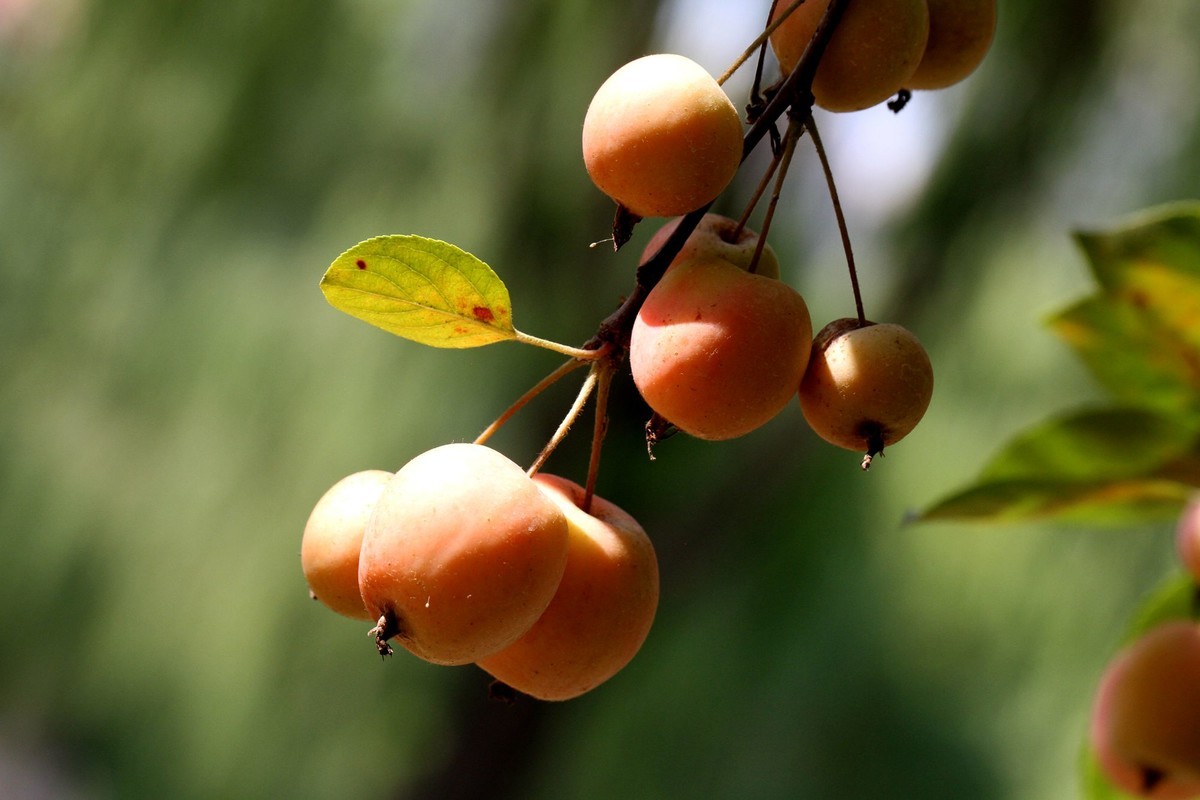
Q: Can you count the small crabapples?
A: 11